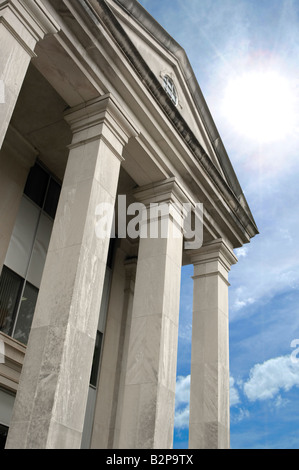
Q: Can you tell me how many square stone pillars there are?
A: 4